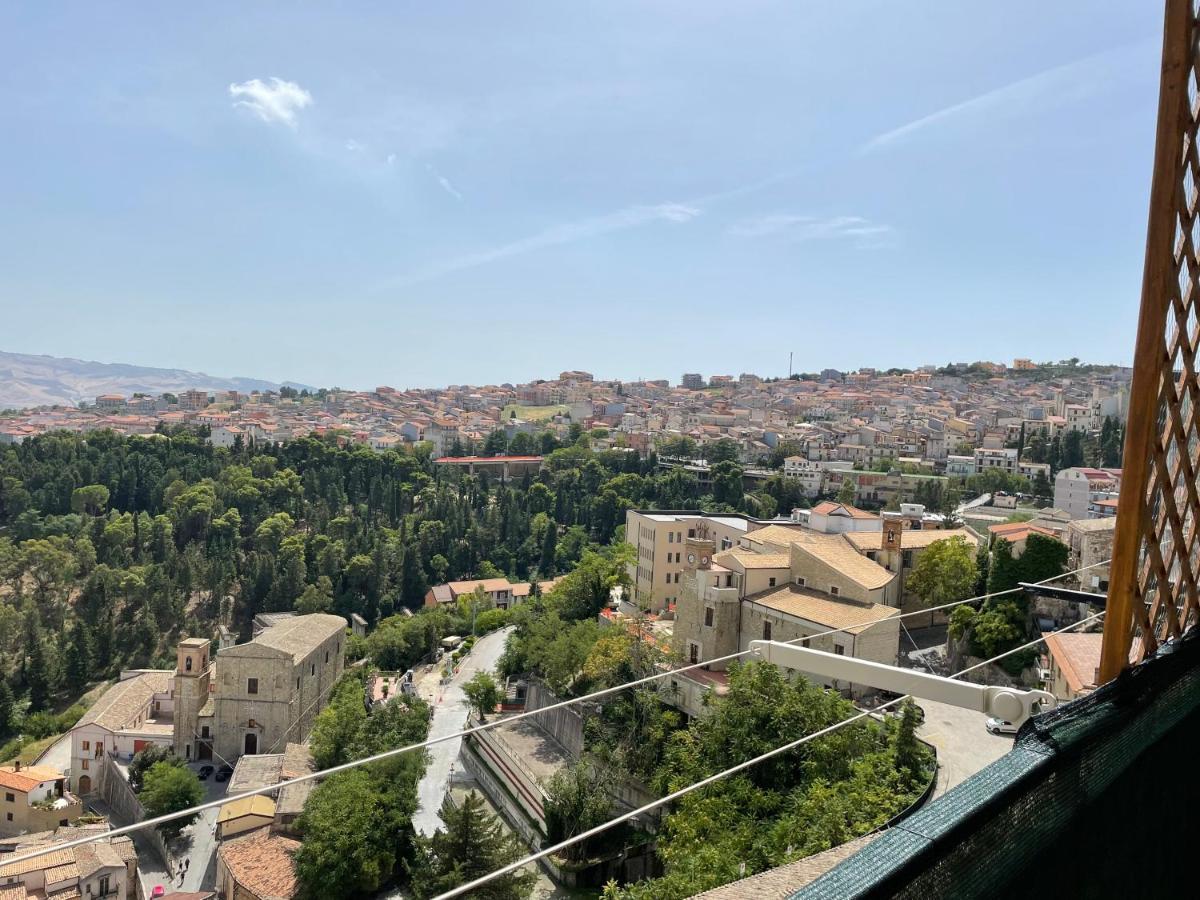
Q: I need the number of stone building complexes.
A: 2